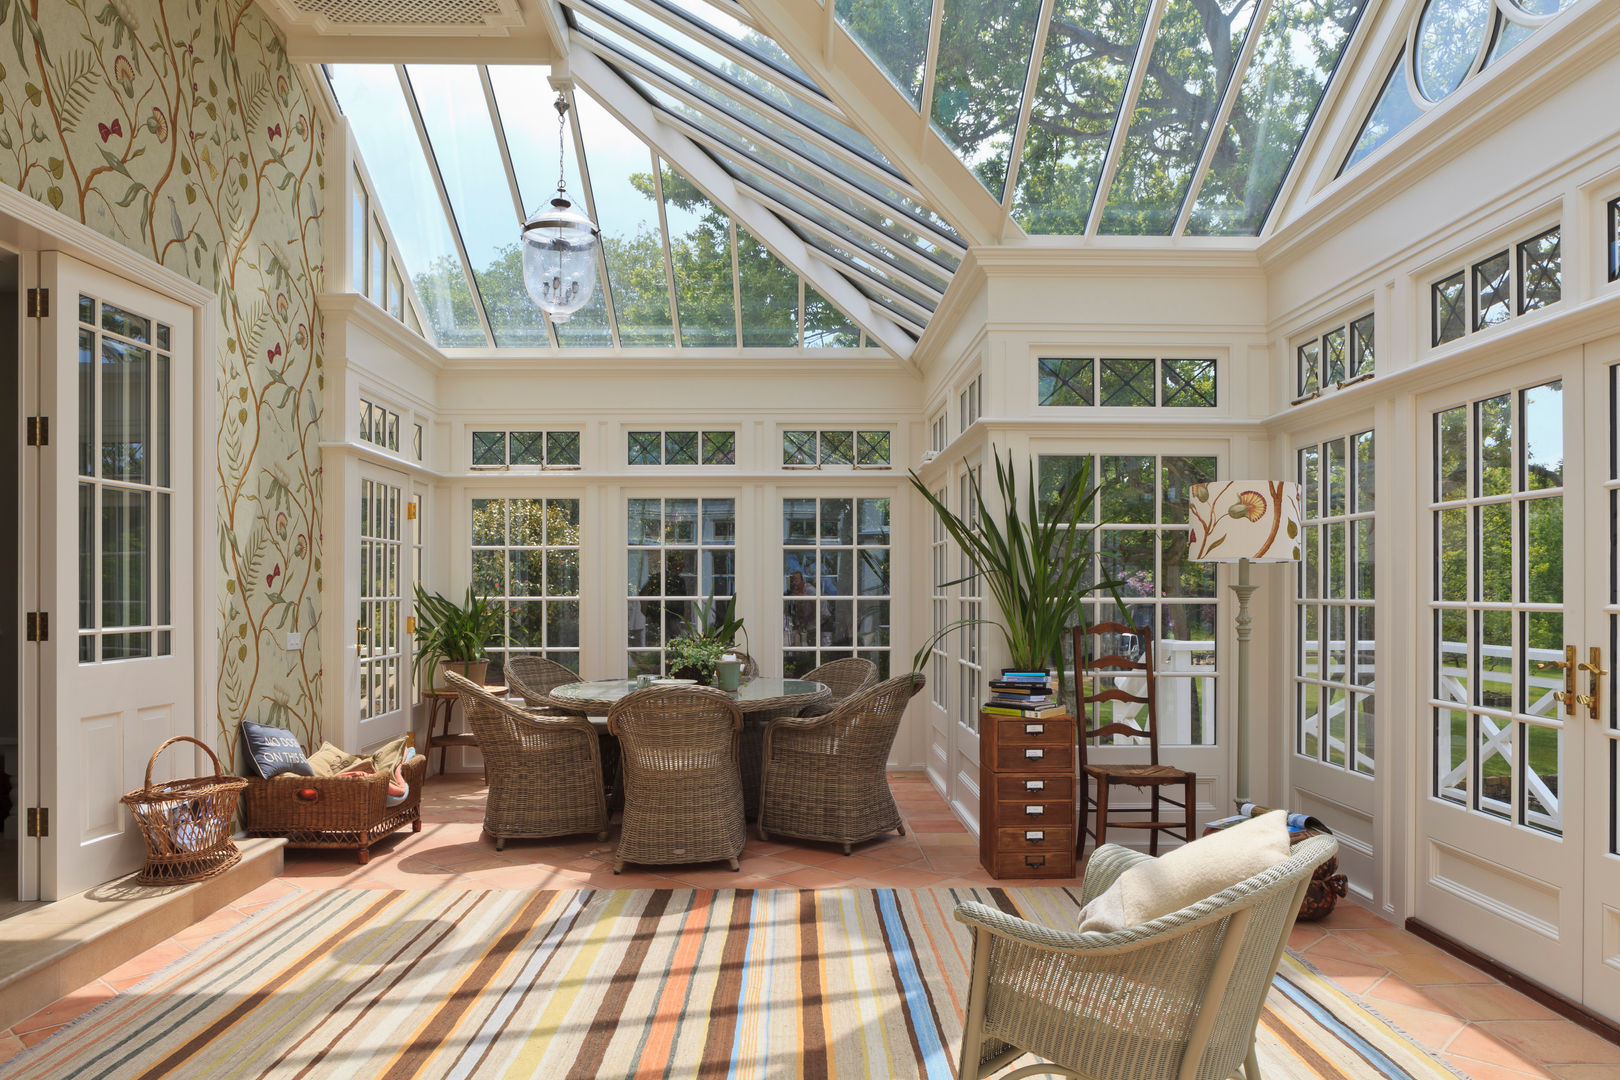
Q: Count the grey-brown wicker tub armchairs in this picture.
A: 6